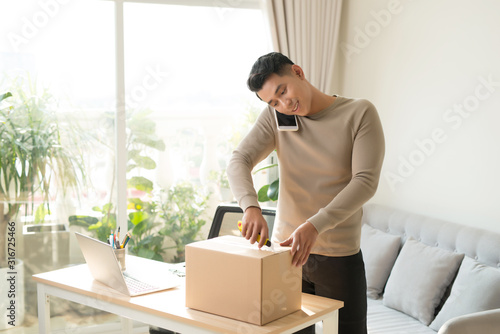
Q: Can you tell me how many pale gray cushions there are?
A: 3